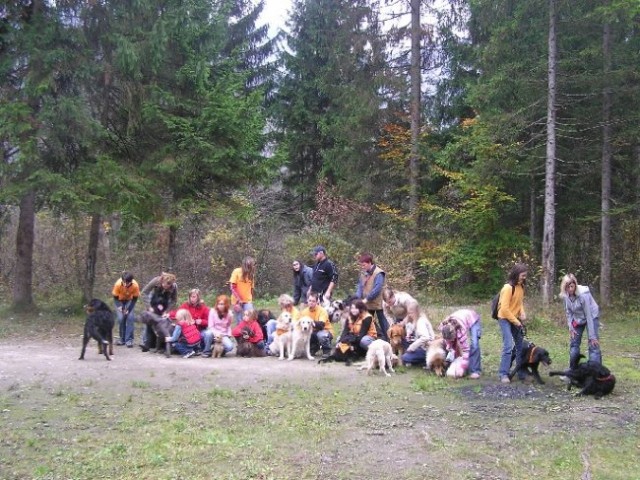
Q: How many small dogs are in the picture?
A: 1